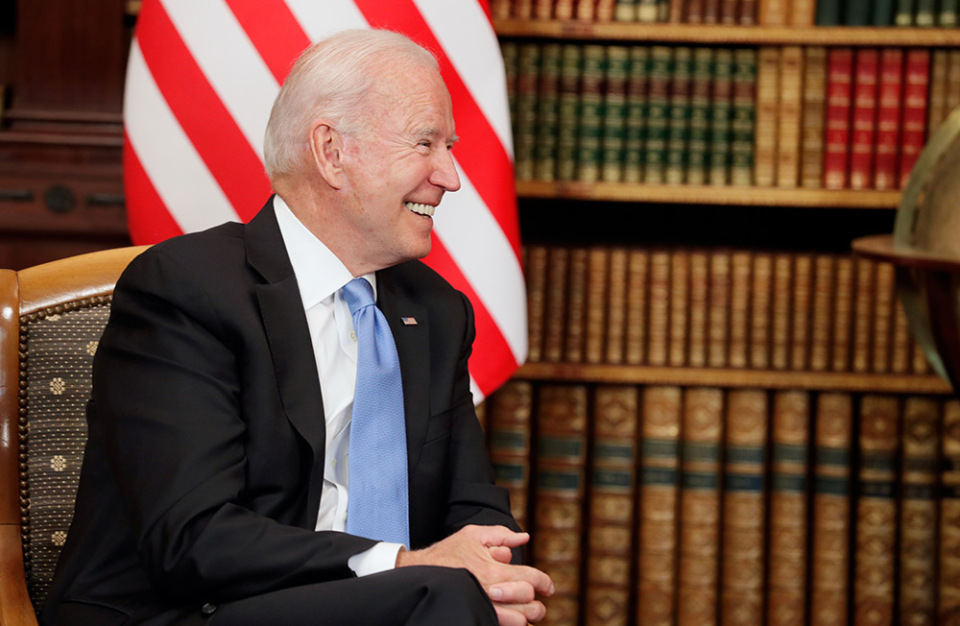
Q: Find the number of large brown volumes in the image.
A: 11